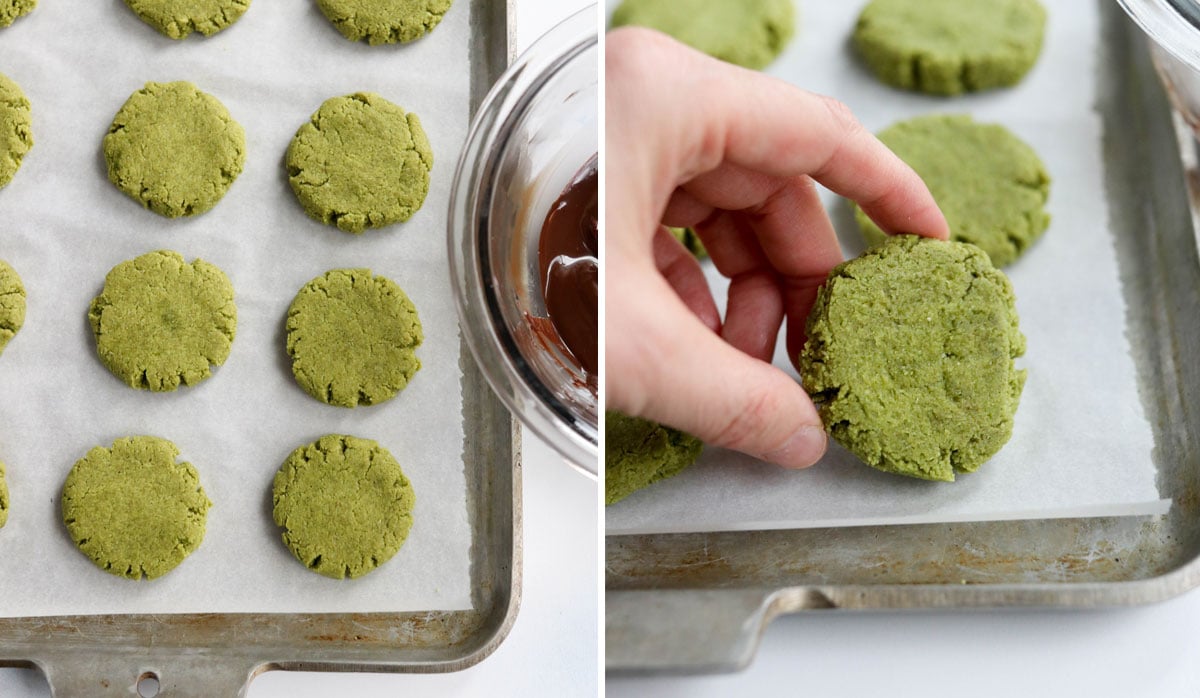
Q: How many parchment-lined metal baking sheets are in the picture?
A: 2